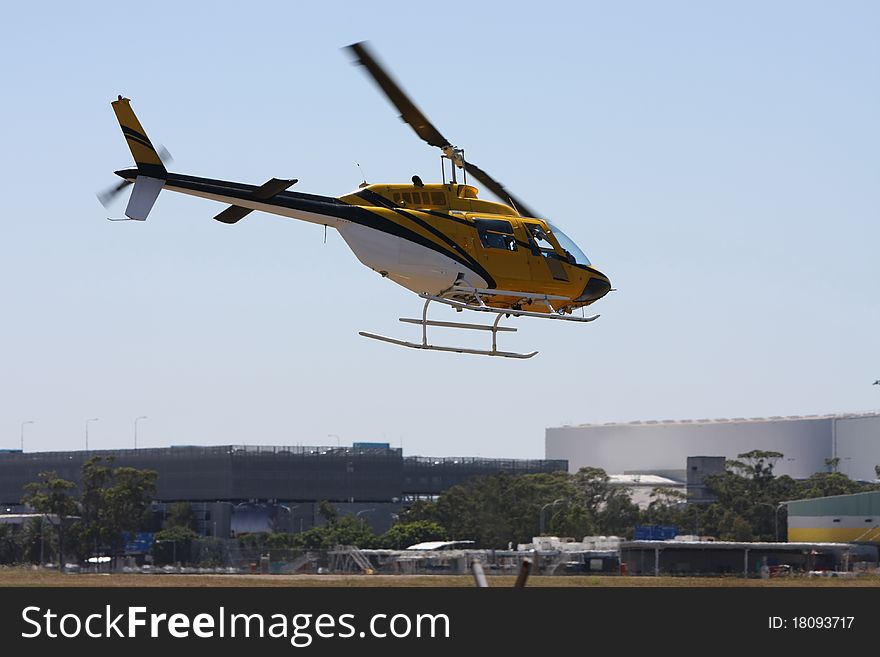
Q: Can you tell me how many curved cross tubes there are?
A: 2